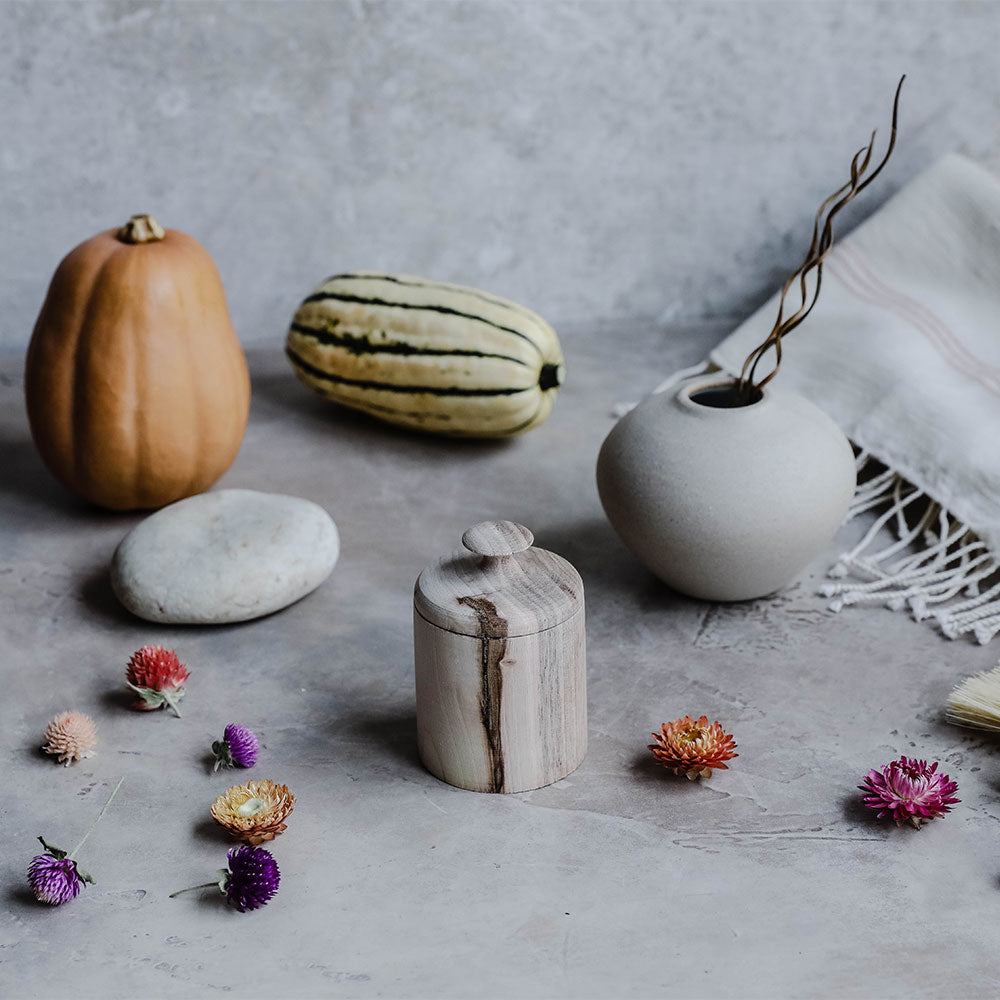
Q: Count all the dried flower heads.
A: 8